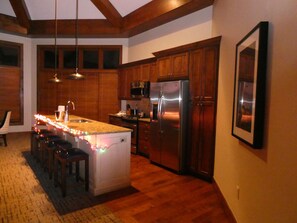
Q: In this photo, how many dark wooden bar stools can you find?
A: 4